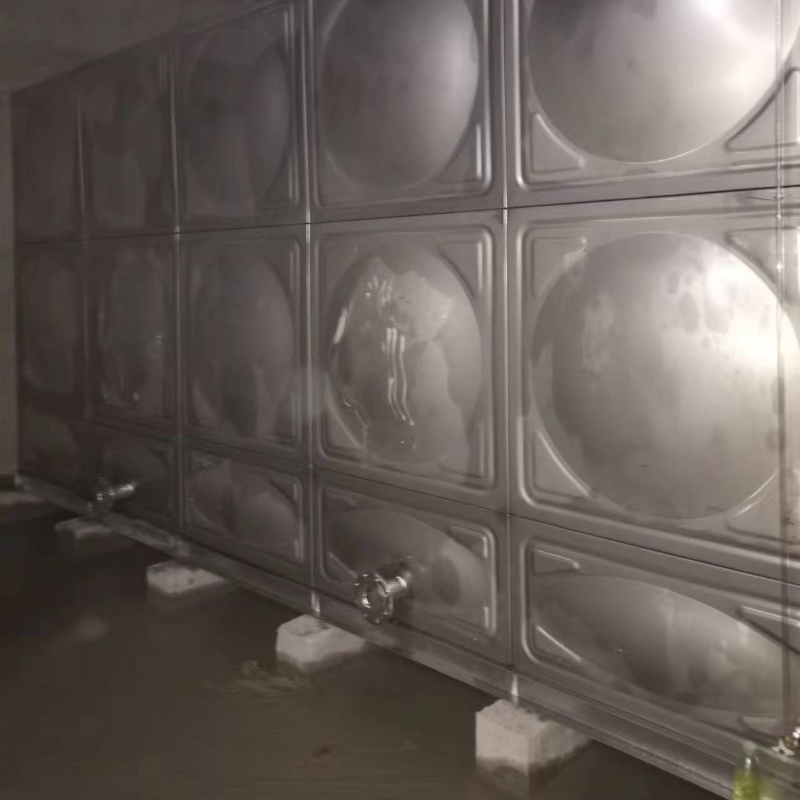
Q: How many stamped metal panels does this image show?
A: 15